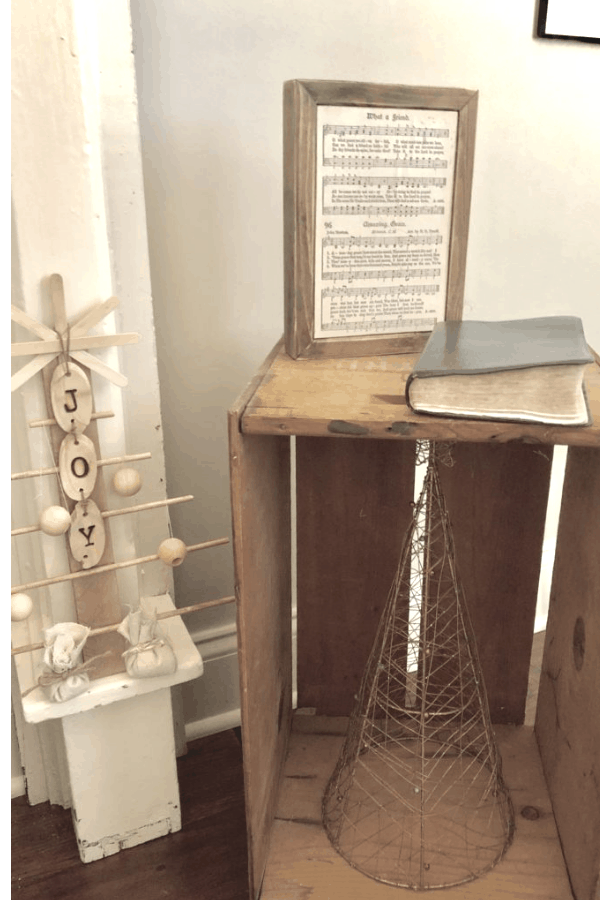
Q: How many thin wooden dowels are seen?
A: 5